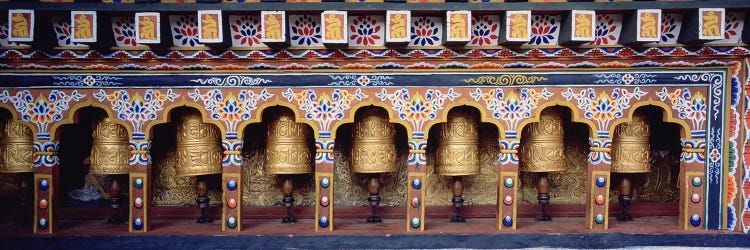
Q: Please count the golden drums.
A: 8